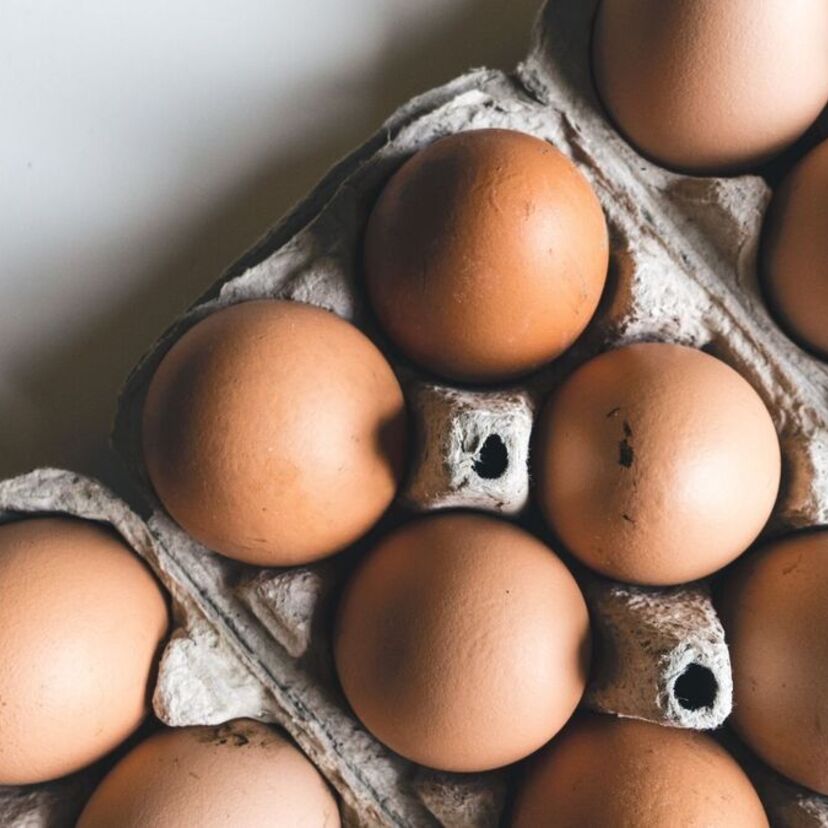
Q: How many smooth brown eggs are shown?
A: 10